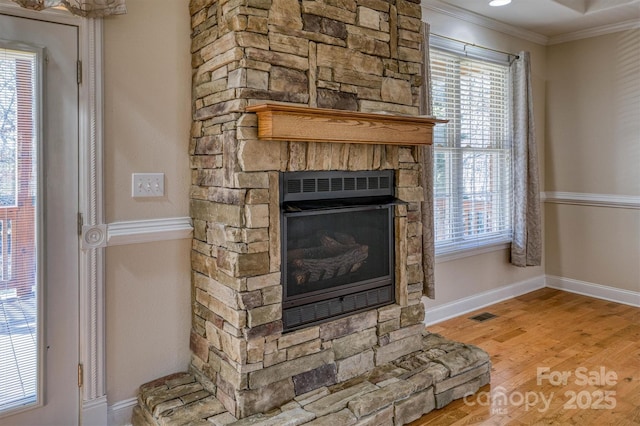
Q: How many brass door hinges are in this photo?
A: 3